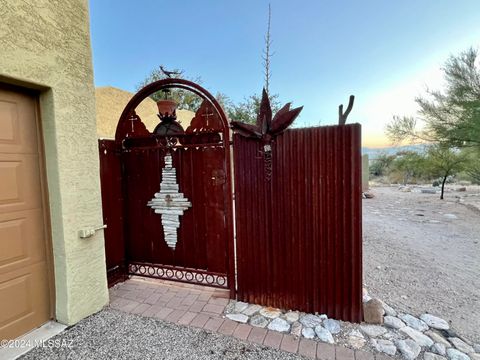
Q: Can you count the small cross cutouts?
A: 2